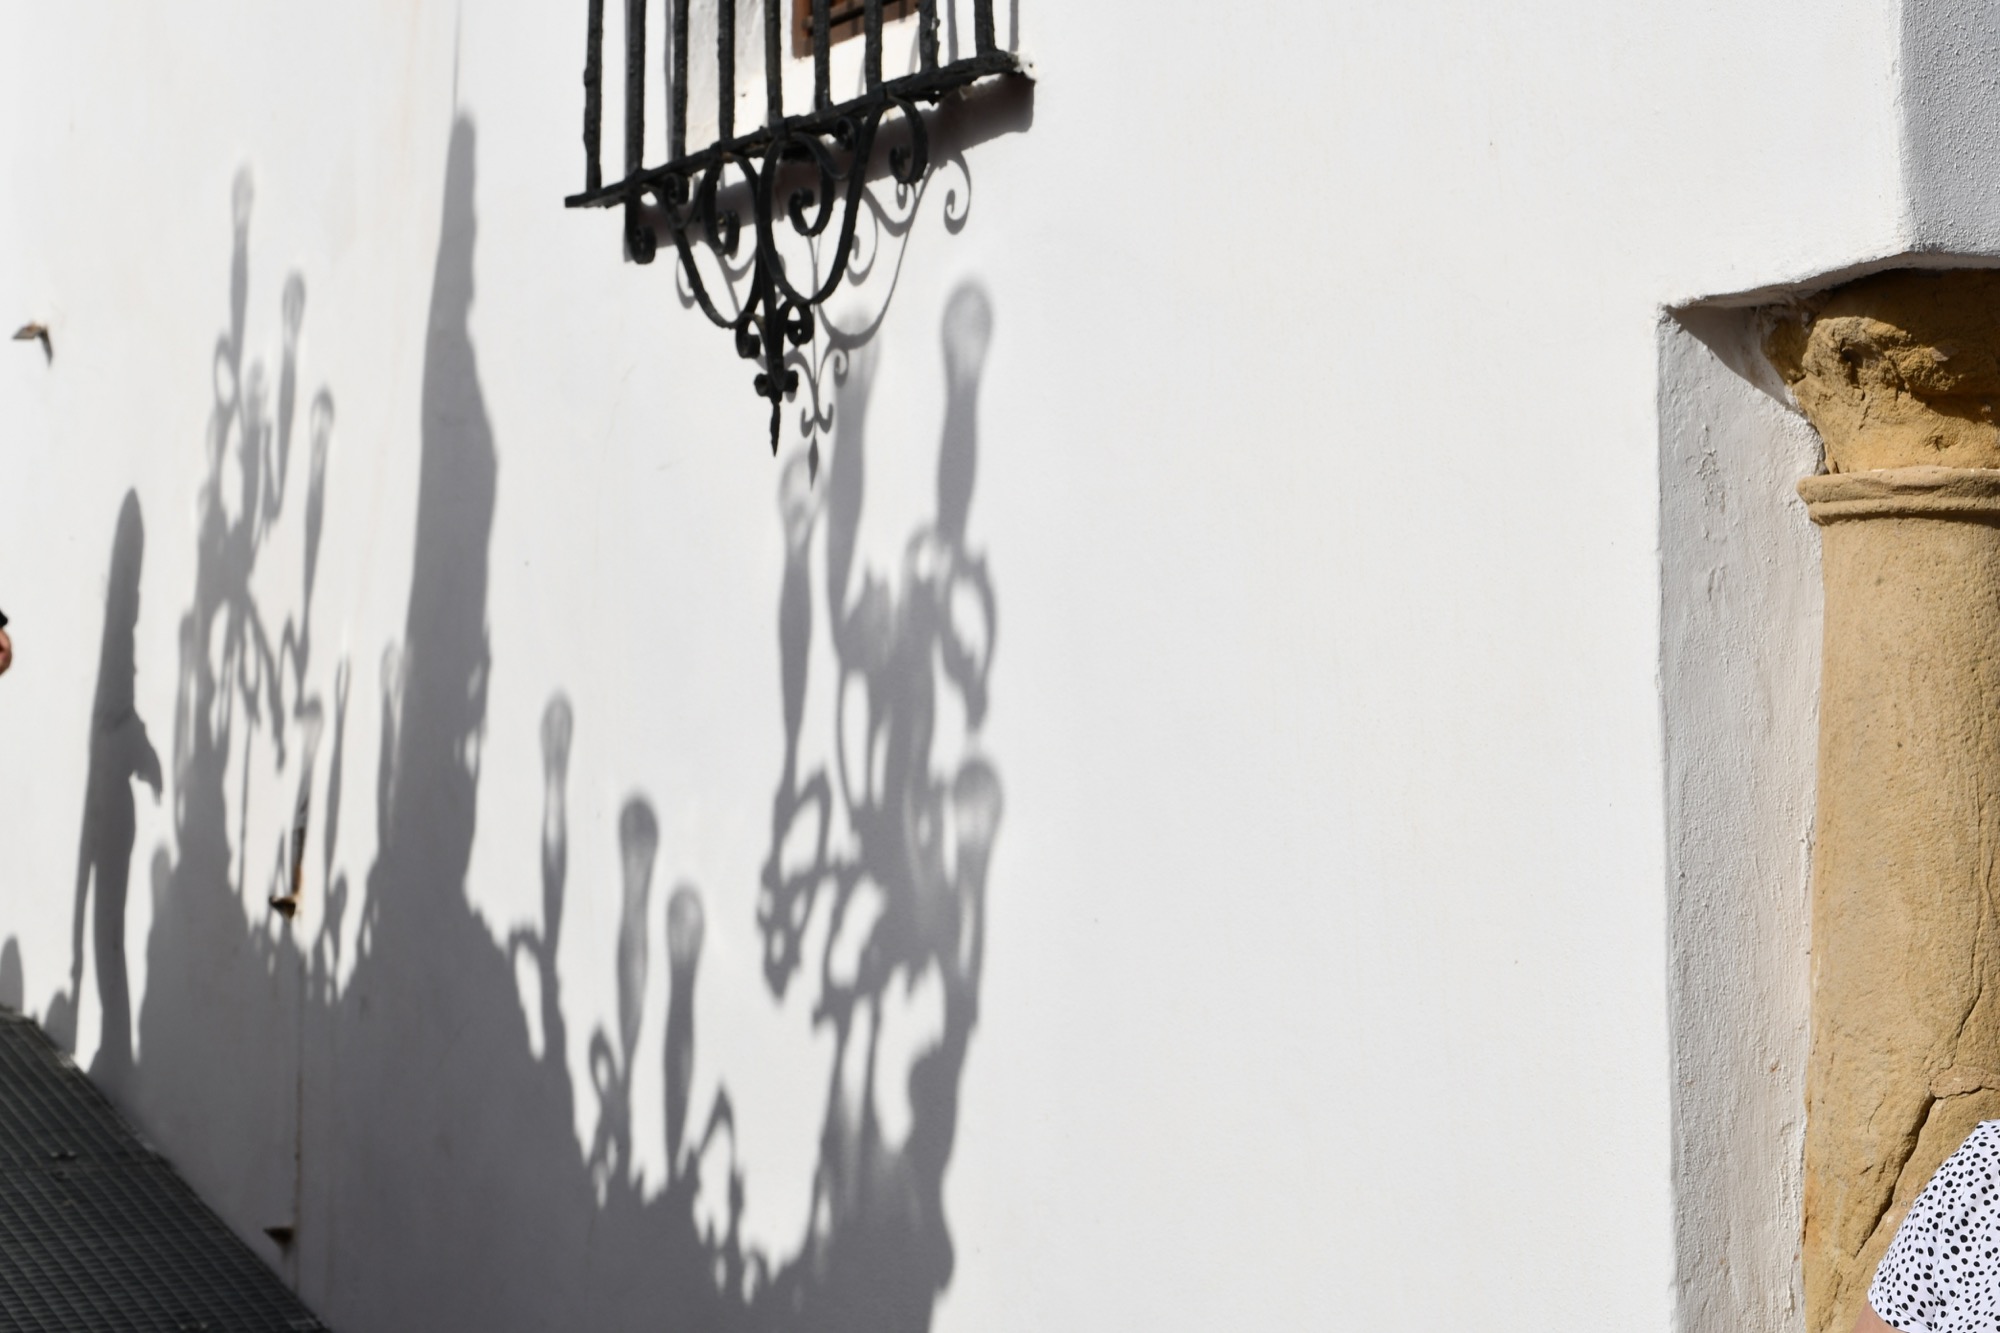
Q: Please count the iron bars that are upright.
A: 9